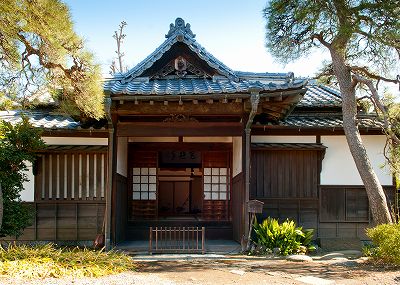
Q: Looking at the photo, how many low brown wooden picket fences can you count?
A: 1